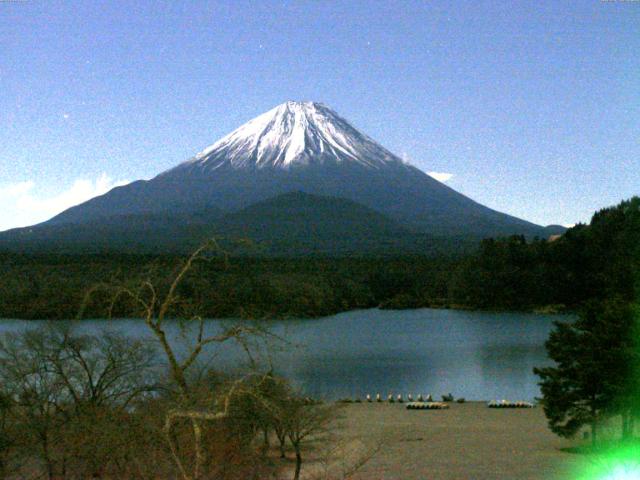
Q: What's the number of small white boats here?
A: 7